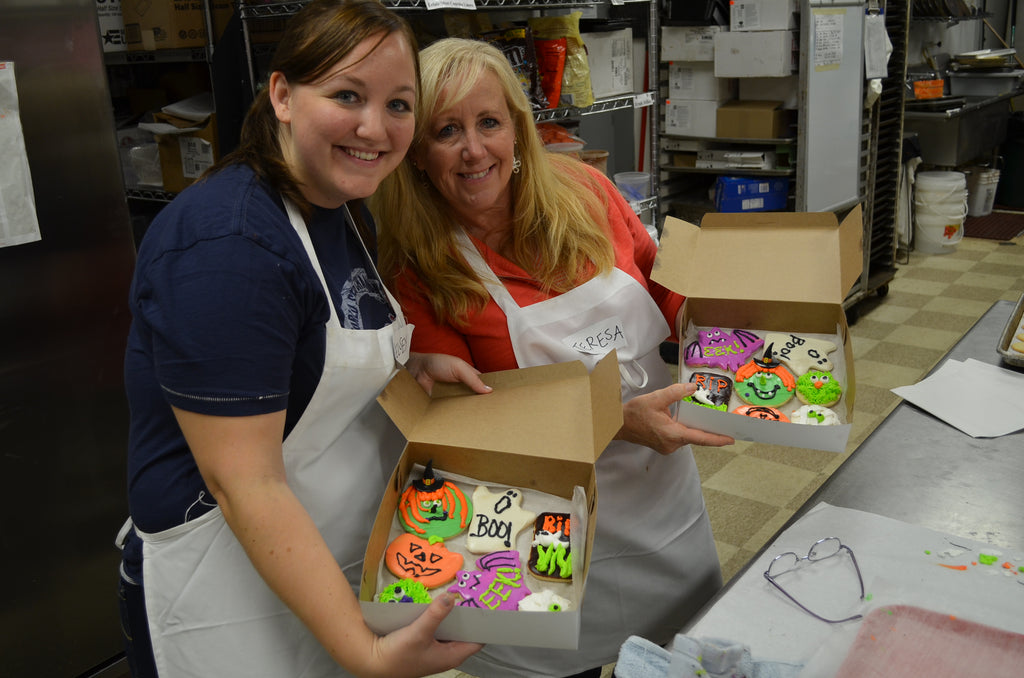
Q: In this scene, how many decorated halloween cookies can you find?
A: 14